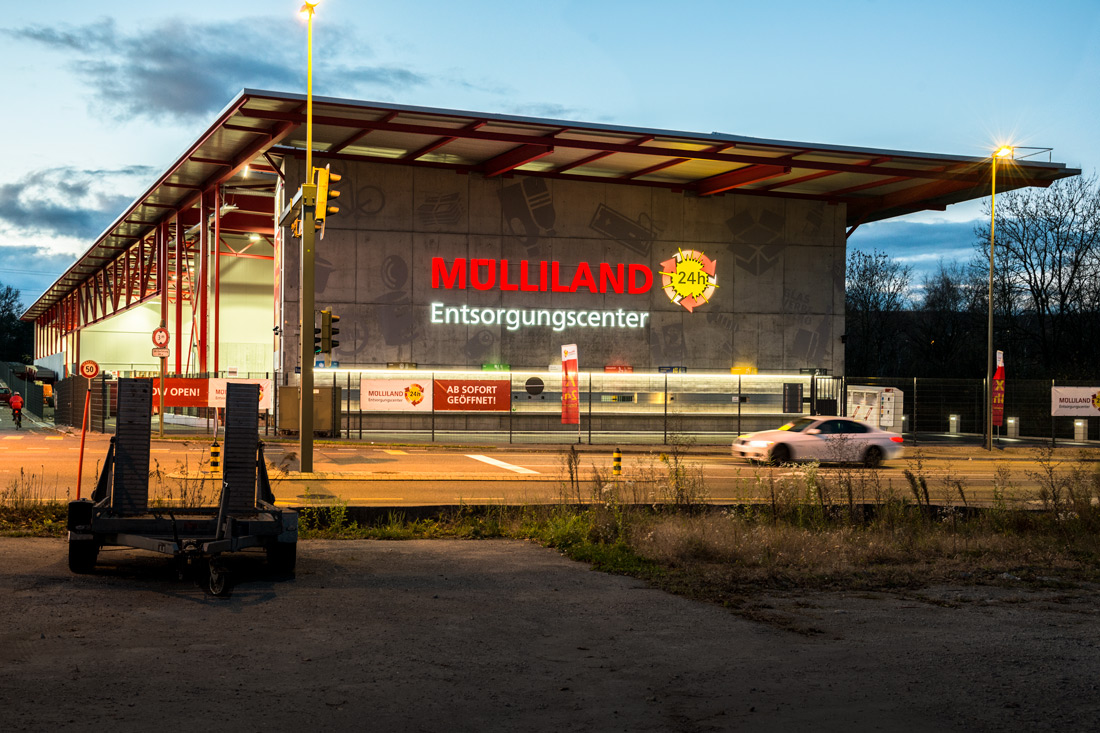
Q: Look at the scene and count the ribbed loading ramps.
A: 2